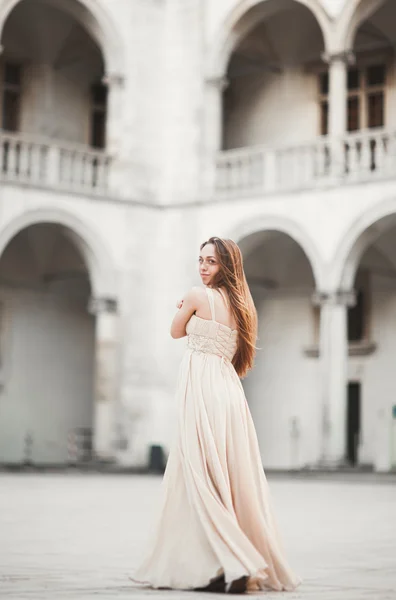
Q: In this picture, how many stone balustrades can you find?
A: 2